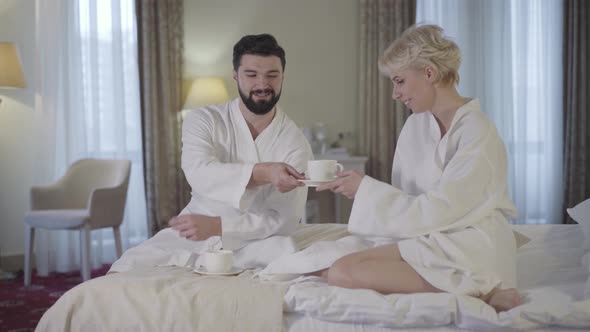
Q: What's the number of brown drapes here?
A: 3